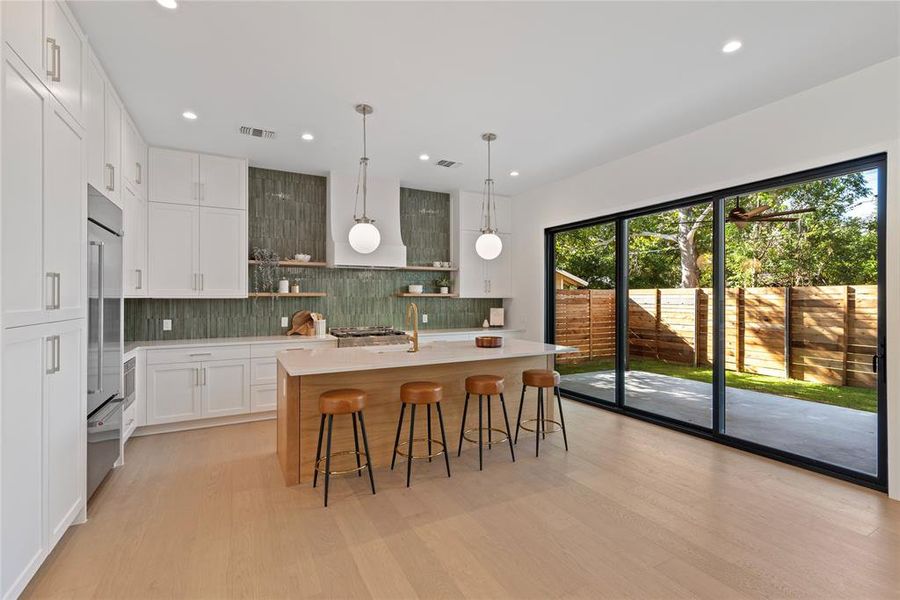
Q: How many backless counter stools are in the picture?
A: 4